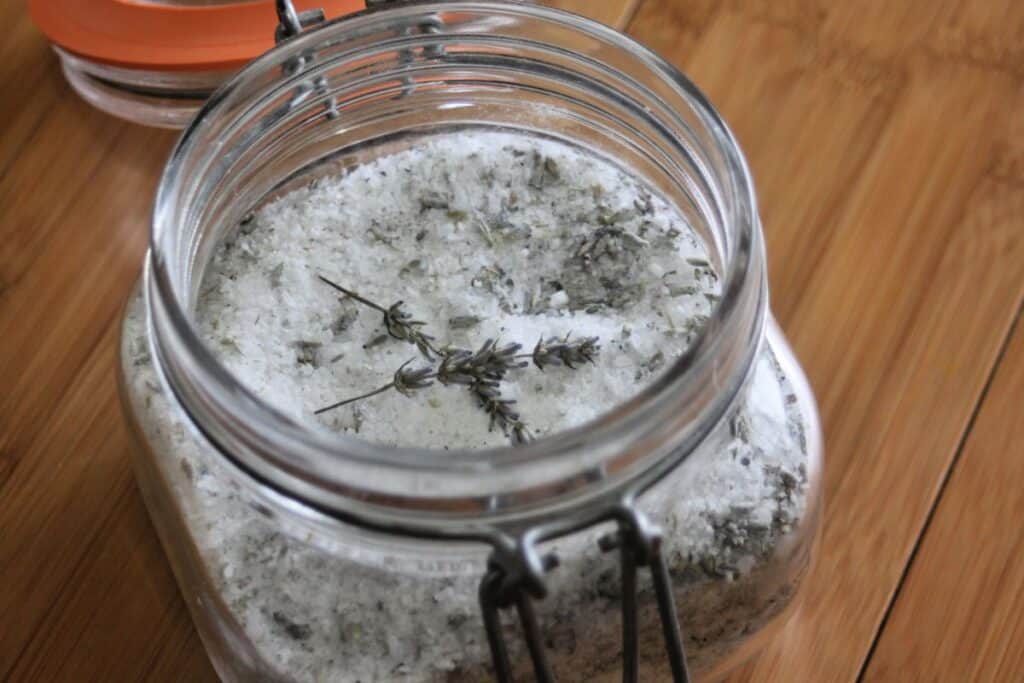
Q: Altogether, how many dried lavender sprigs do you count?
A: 2